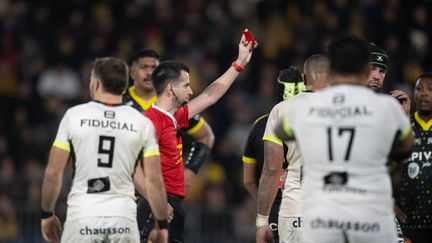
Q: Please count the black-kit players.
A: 4